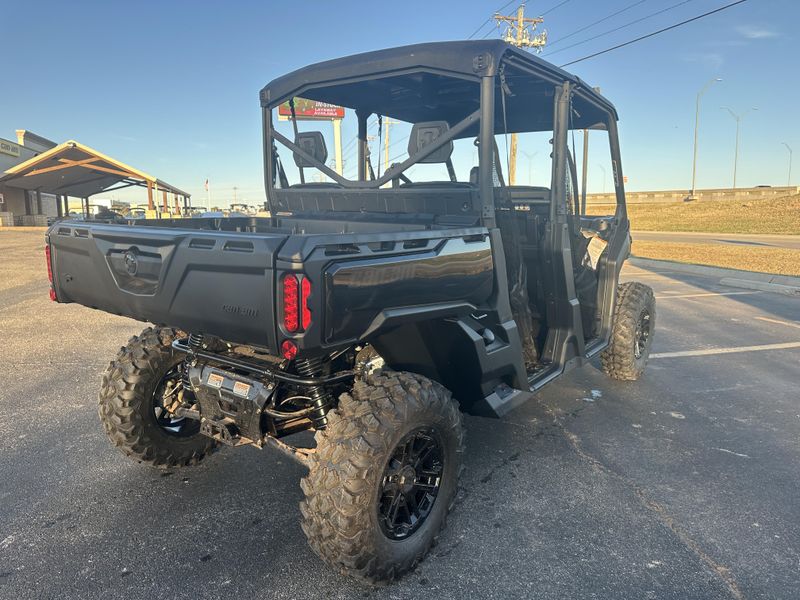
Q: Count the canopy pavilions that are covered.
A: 1